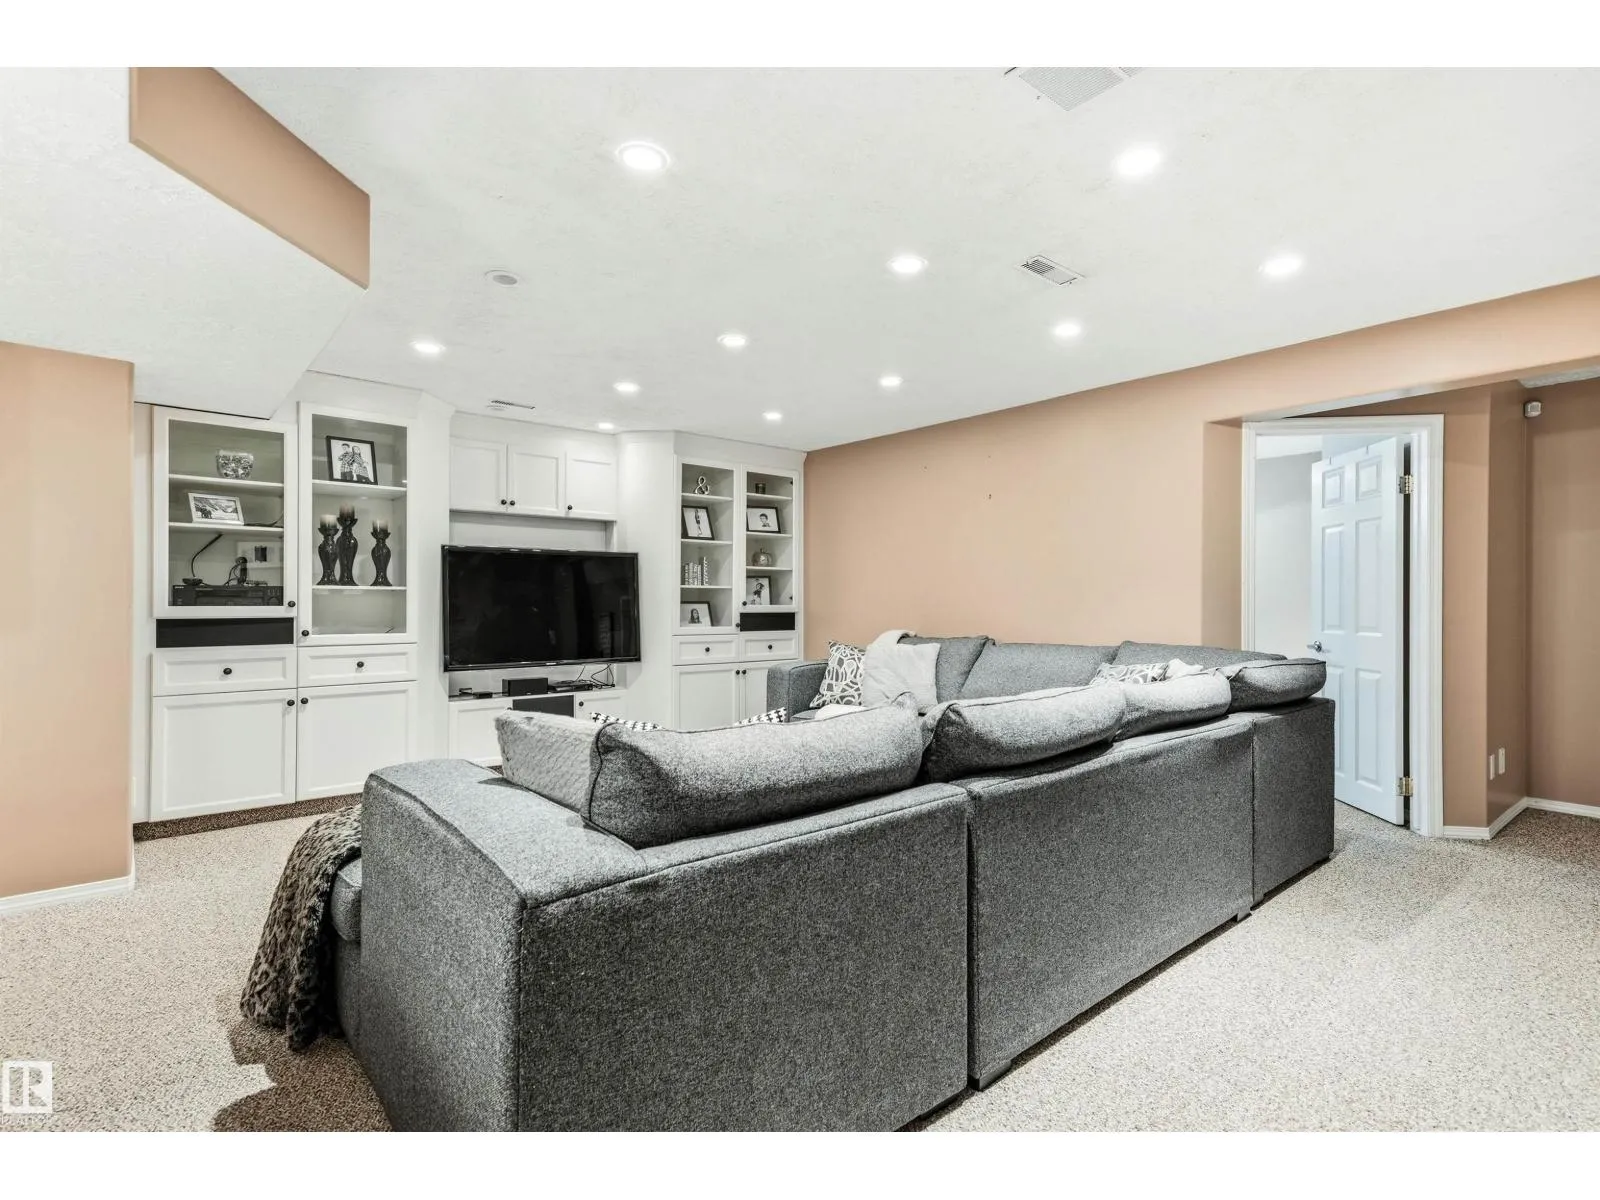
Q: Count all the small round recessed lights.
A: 11